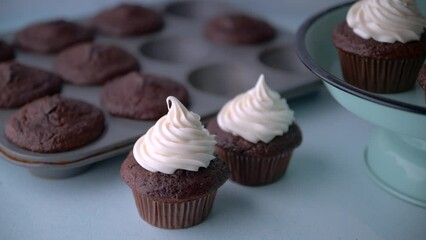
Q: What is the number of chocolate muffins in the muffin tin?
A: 8